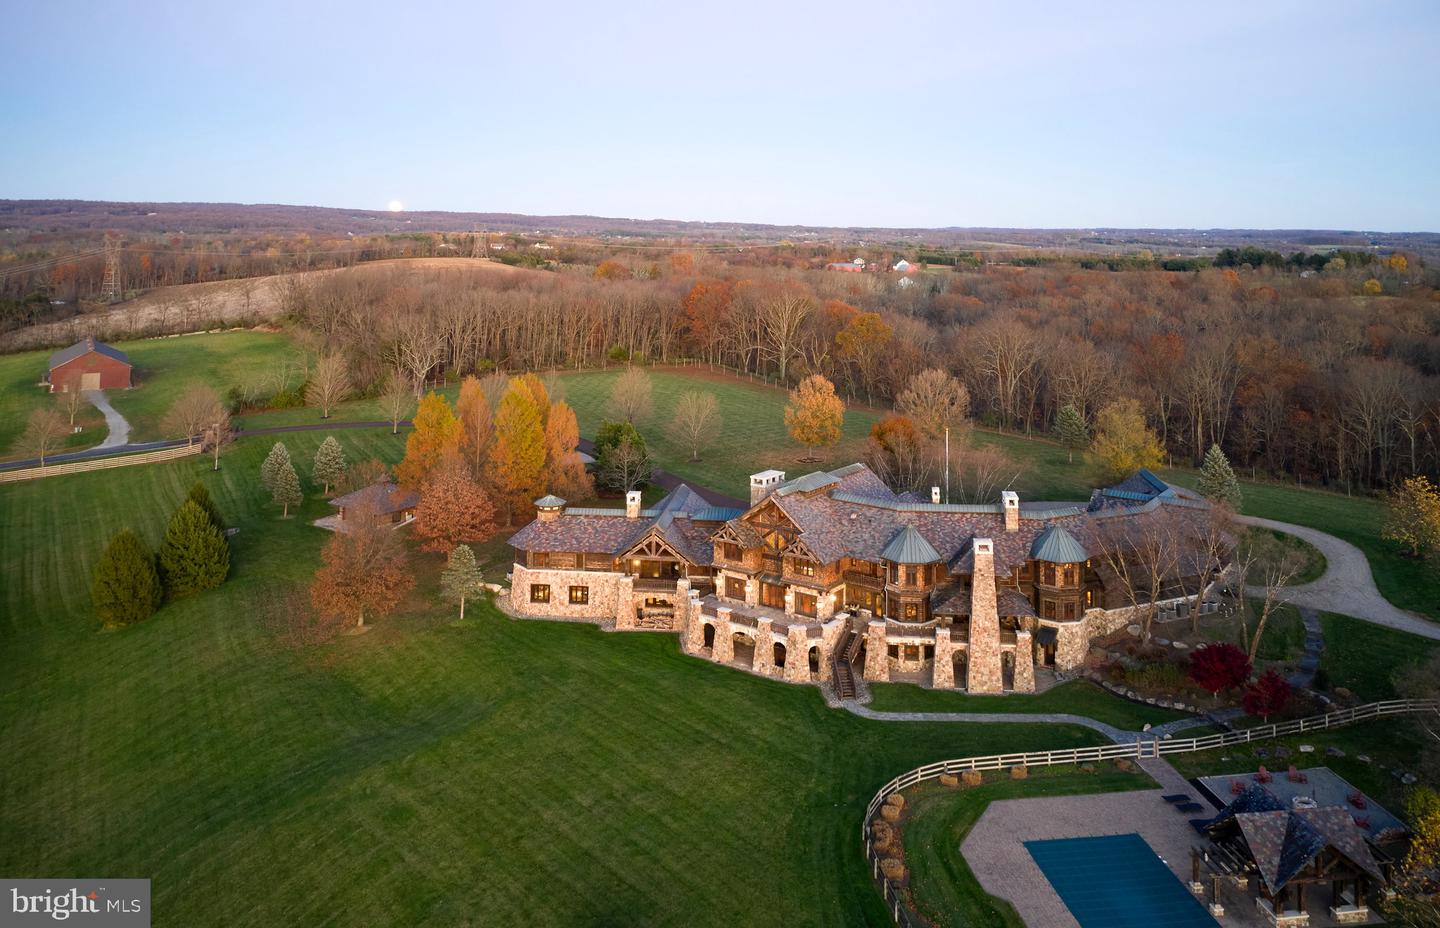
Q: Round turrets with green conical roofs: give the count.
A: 2